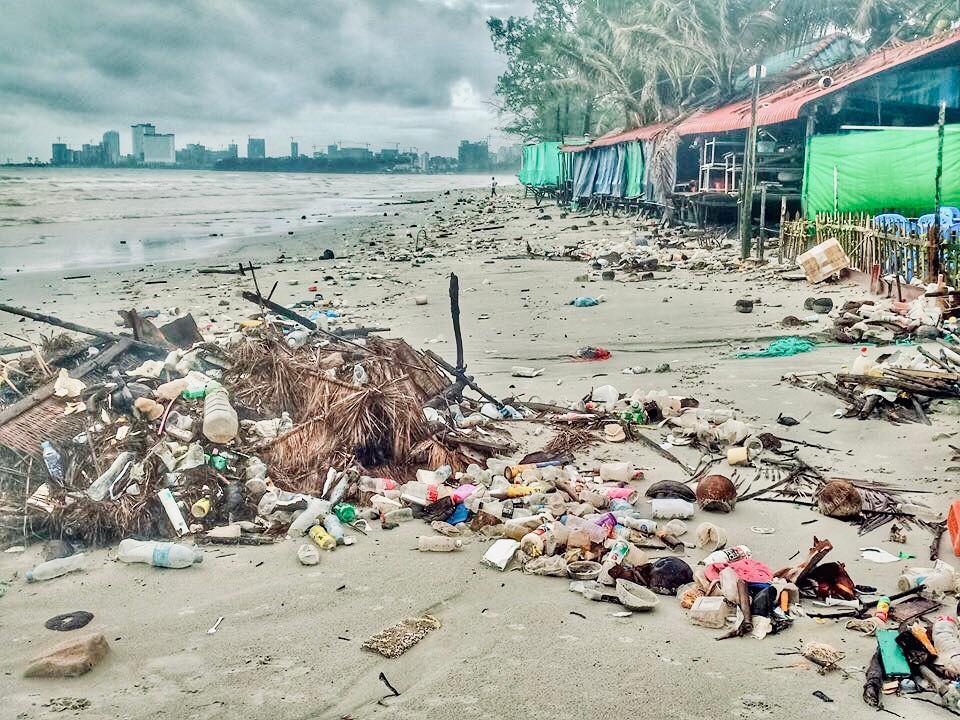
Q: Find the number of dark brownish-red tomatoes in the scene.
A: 0